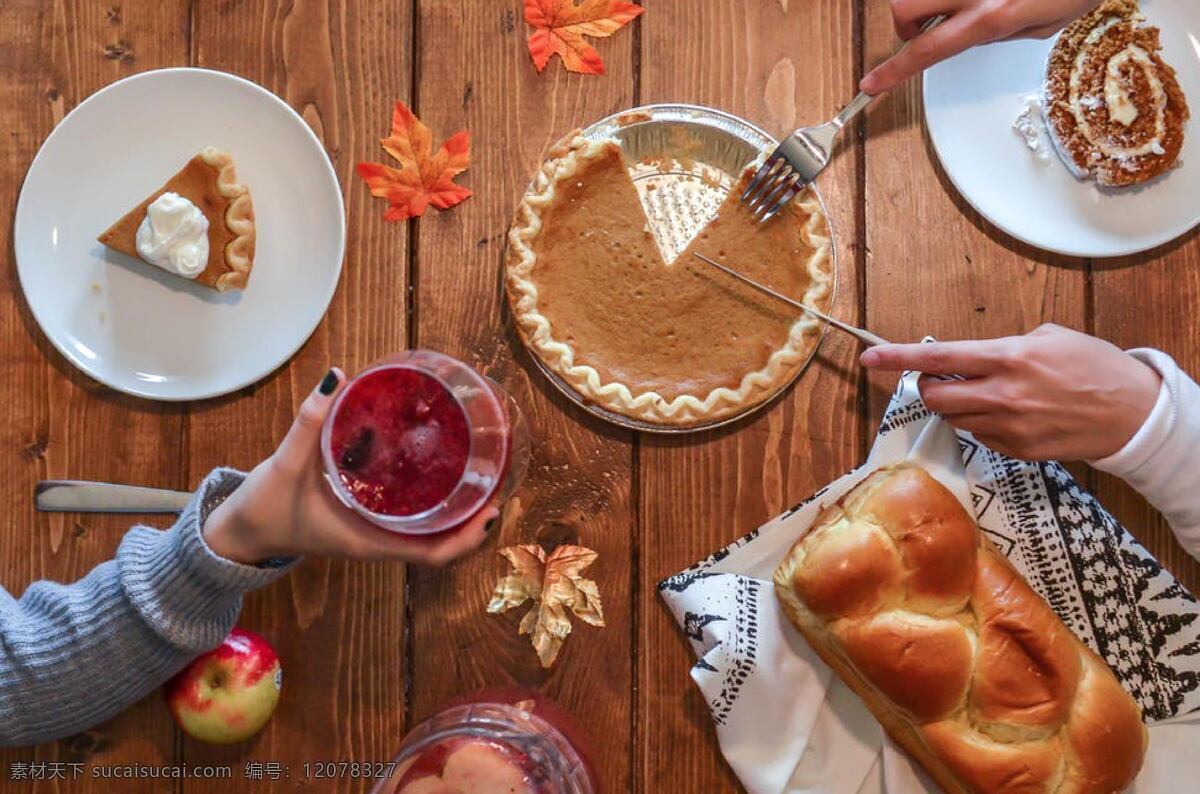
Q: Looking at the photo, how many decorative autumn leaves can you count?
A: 3